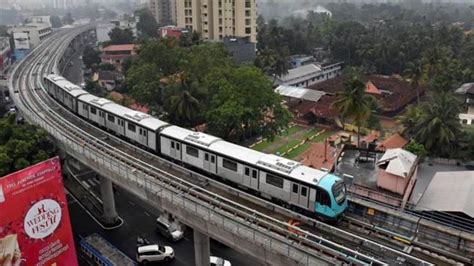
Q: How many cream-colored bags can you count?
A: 0